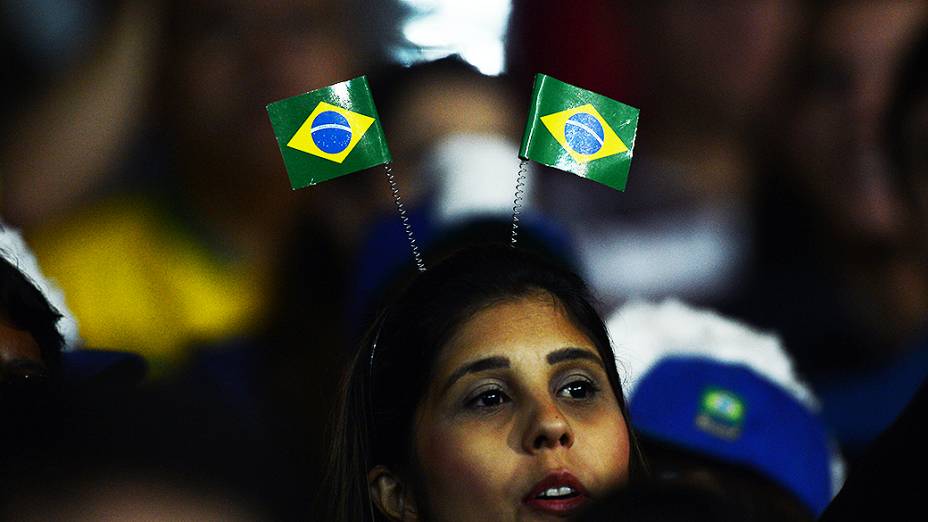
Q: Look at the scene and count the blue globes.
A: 2